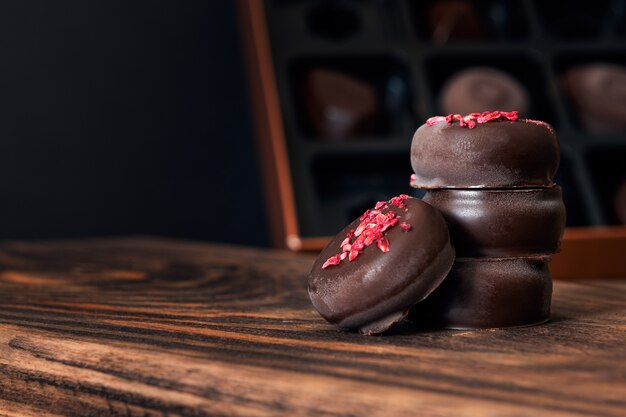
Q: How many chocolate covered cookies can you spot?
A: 4